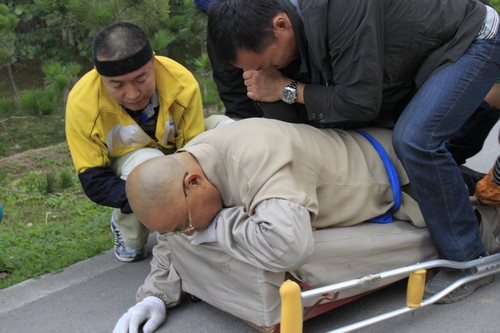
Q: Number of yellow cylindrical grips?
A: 2